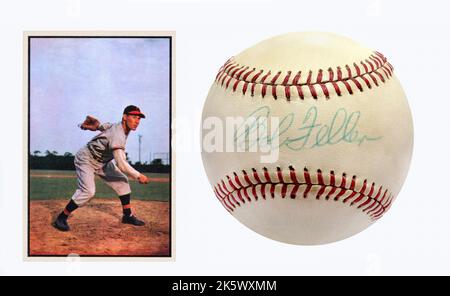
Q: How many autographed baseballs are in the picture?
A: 1